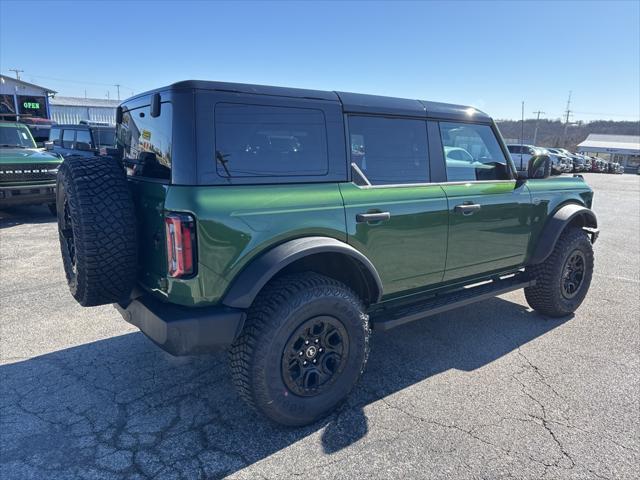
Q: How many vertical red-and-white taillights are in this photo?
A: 1